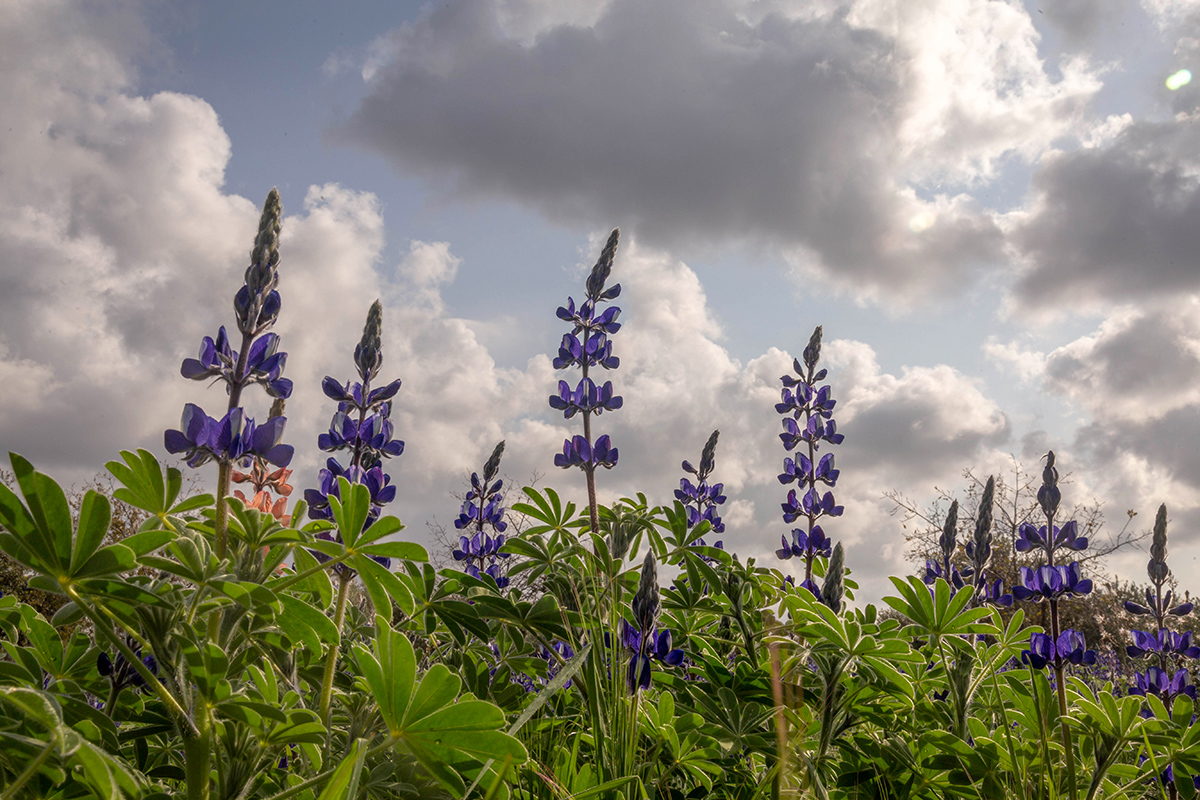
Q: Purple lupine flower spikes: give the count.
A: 11